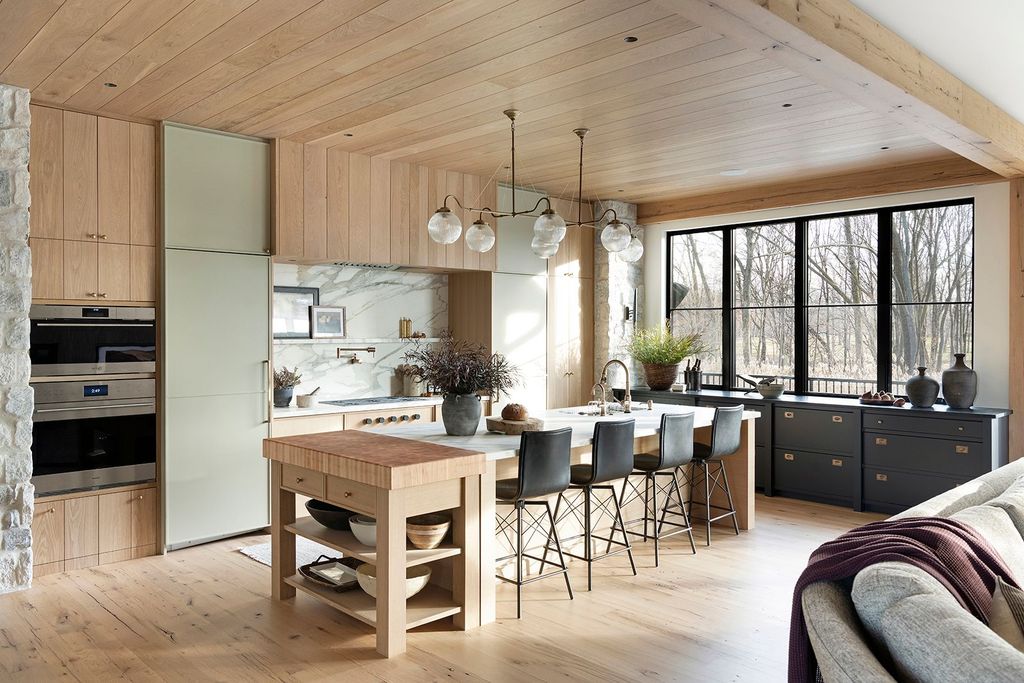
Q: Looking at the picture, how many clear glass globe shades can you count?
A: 6